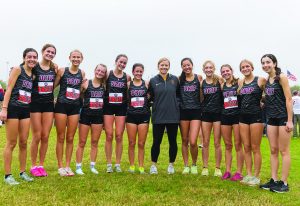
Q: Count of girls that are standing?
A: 12